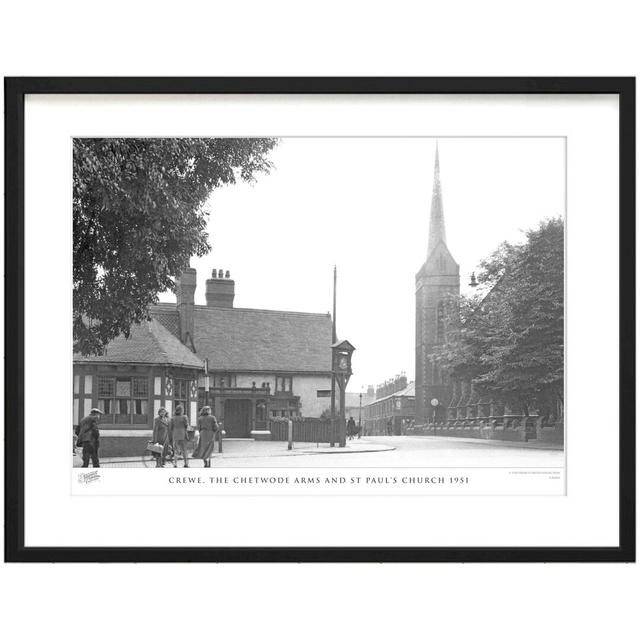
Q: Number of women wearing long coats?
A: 2